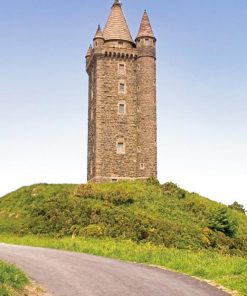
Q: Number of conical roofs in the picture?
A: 4